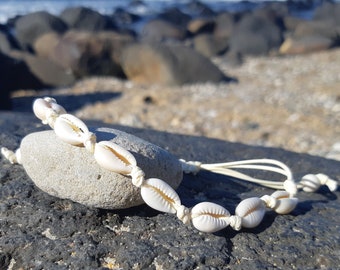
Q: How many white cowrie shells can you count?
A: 7